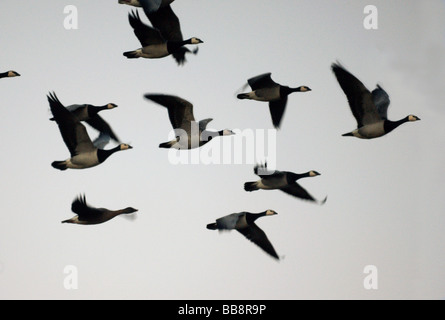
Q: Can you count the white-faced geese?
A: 9